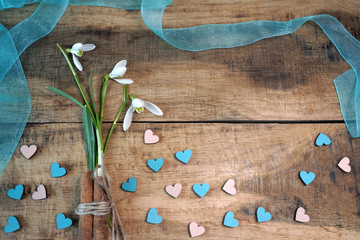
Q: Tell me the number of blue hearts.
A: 13